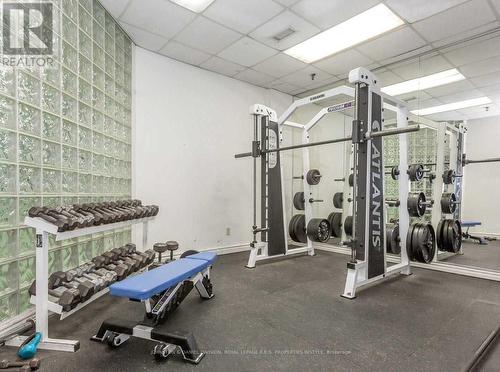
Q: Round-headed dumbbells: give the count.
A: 2